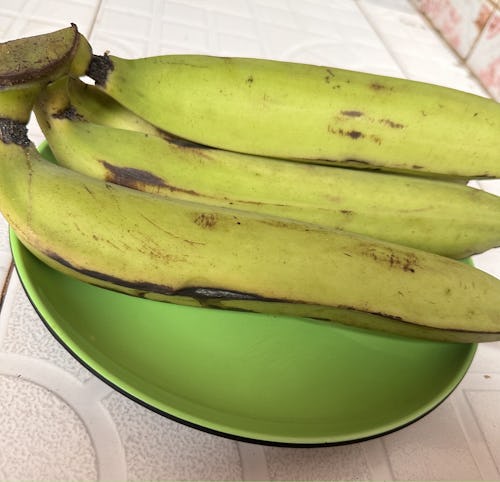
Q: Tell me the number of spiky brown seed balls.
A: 0